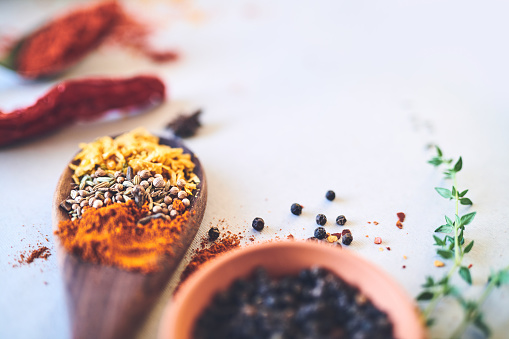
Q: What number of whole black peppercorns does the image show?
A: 8